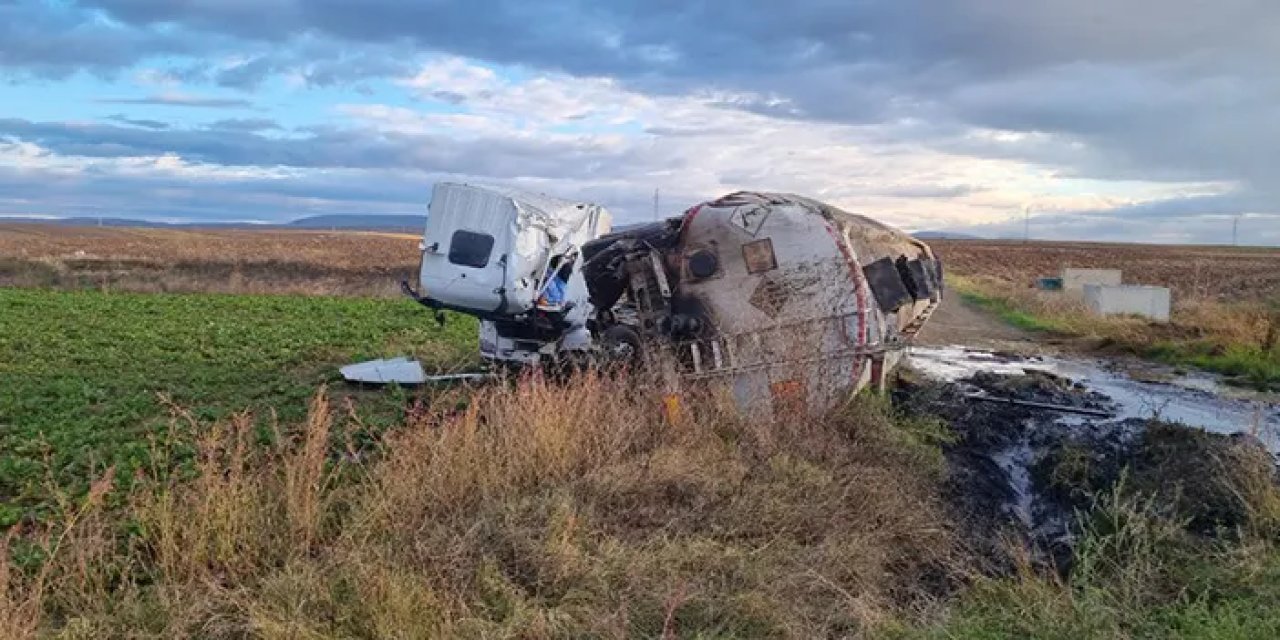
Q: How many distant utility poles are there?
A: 3